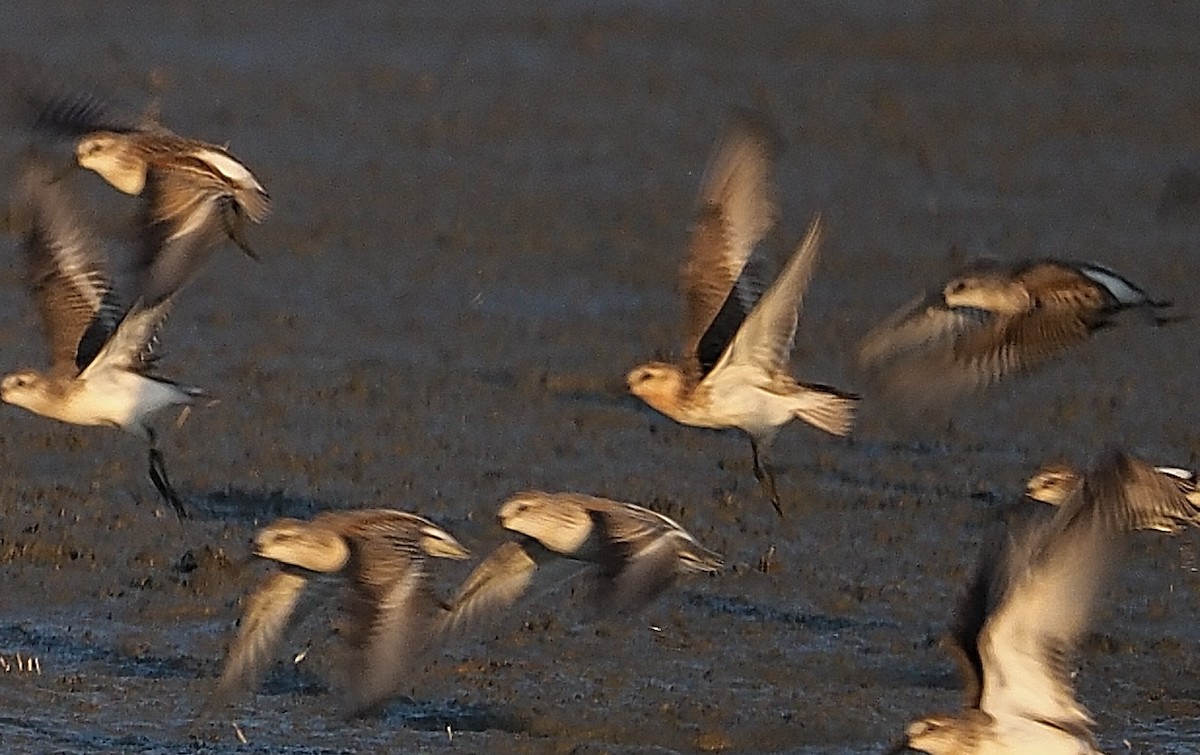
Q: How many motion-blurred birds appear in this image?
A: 8